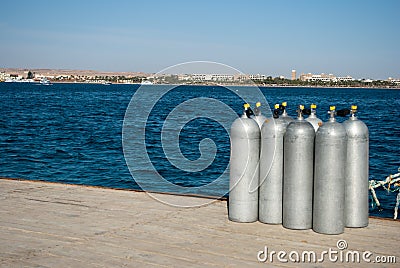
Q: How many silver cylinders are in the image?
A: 8